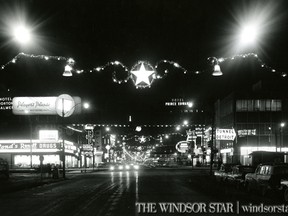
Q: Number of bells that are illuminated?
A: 2